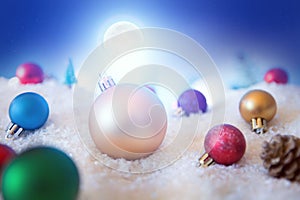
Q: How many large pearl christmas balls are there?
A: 1